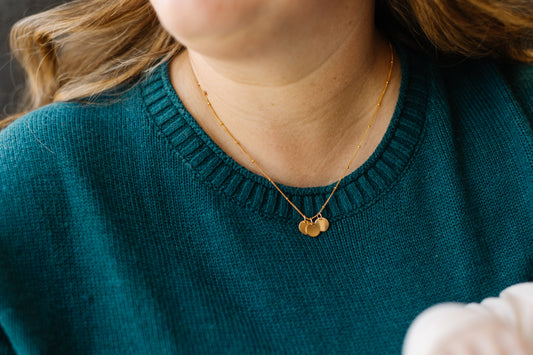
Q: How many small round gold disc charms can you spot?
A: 3